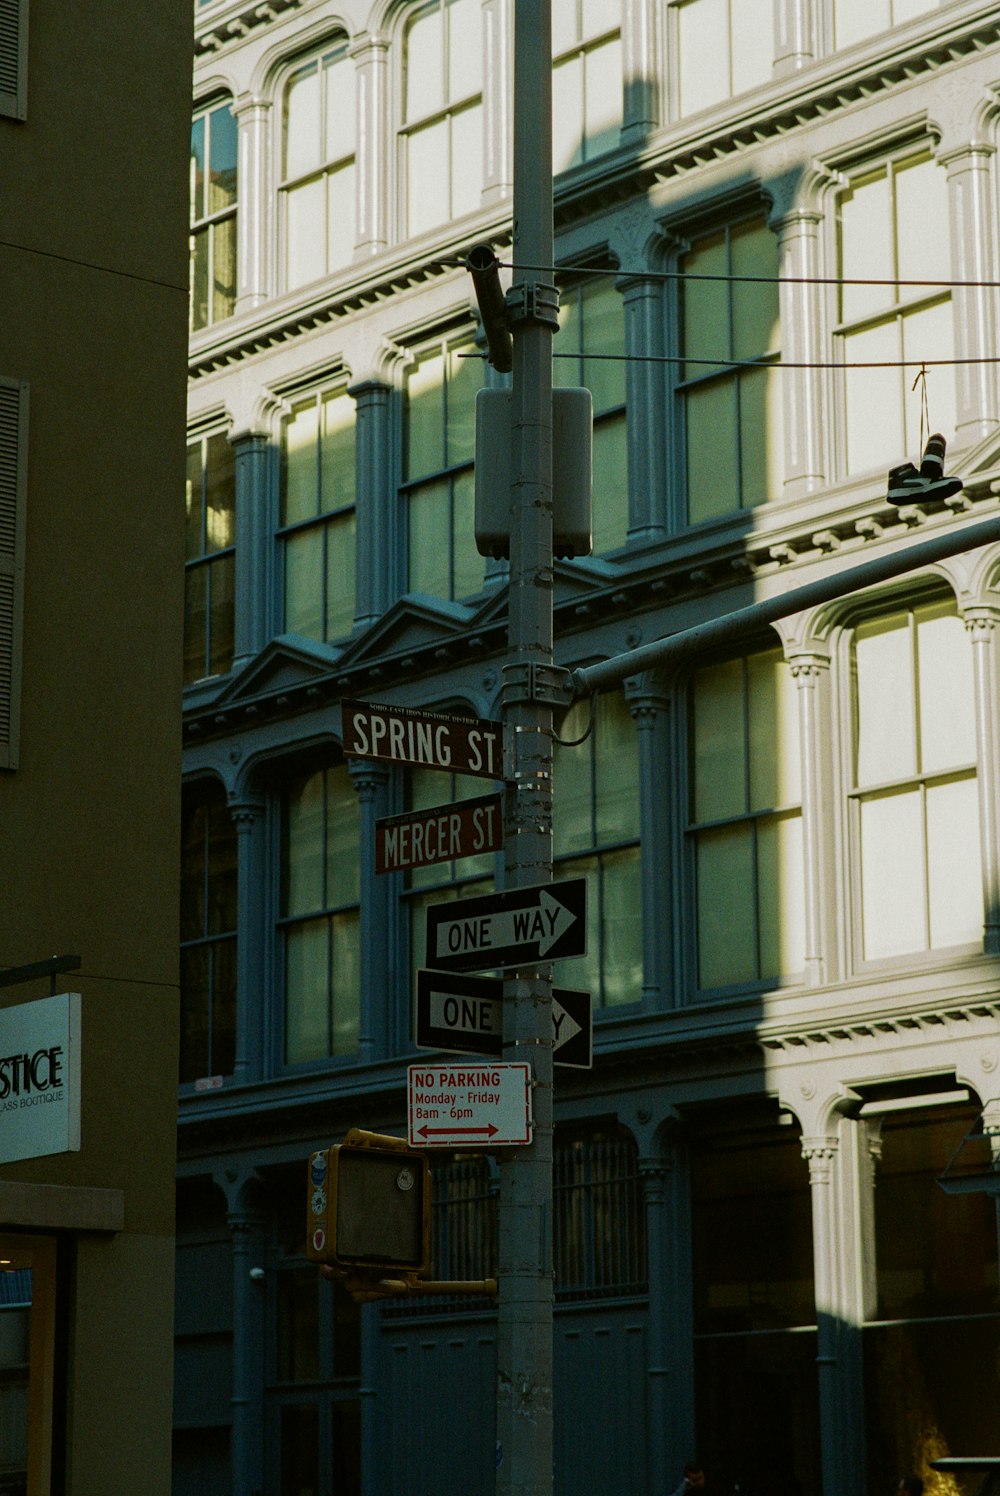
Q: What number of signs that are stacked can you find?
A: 5